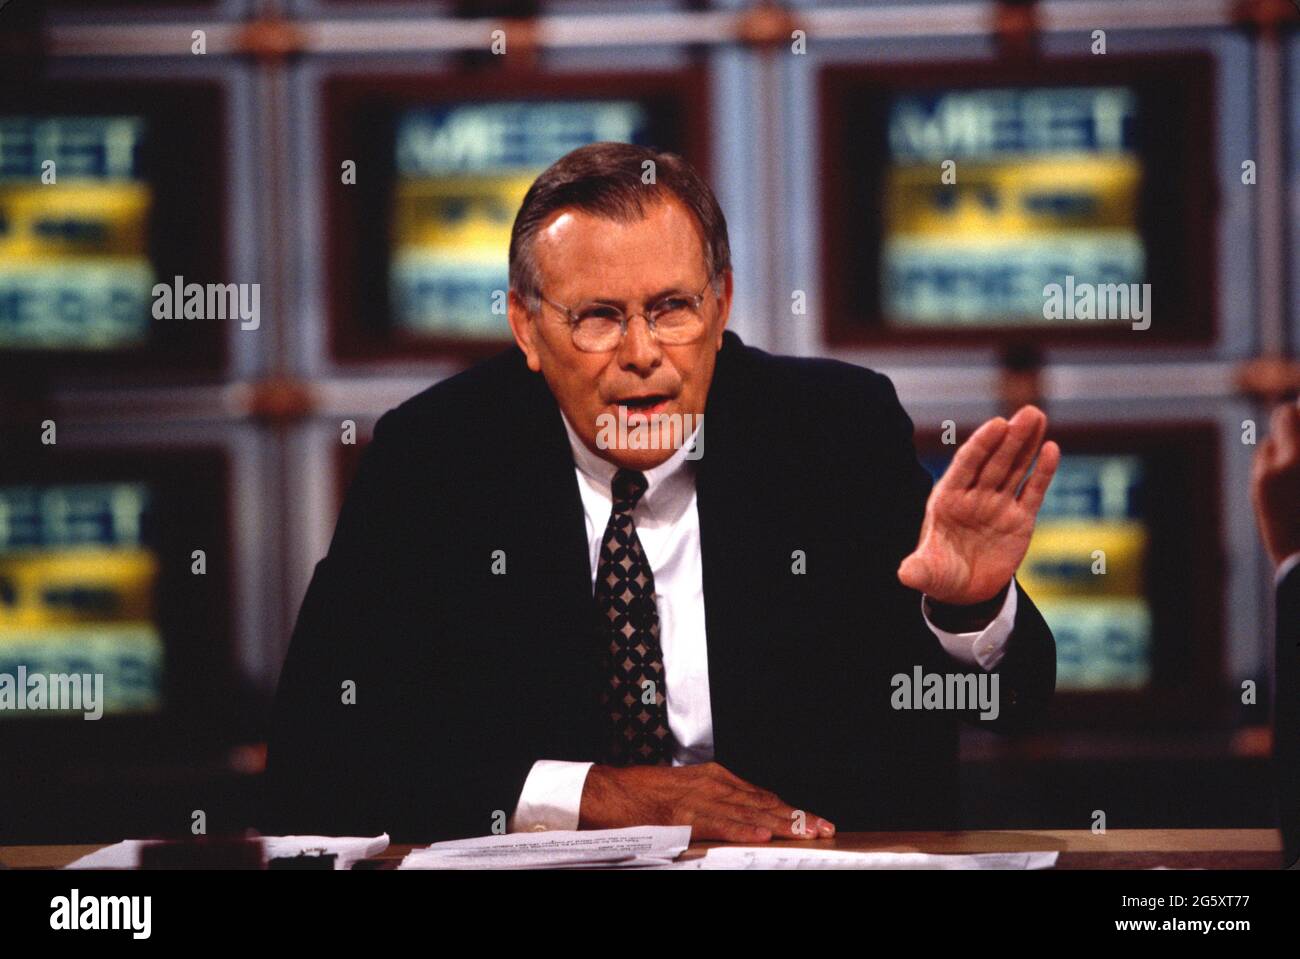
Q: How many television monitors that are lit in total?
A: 5